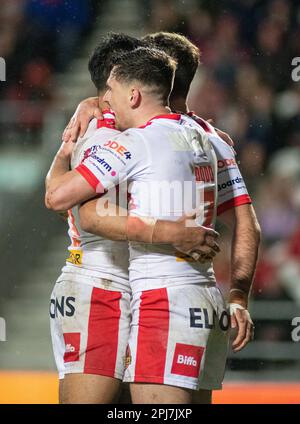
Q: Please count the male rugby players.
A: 3